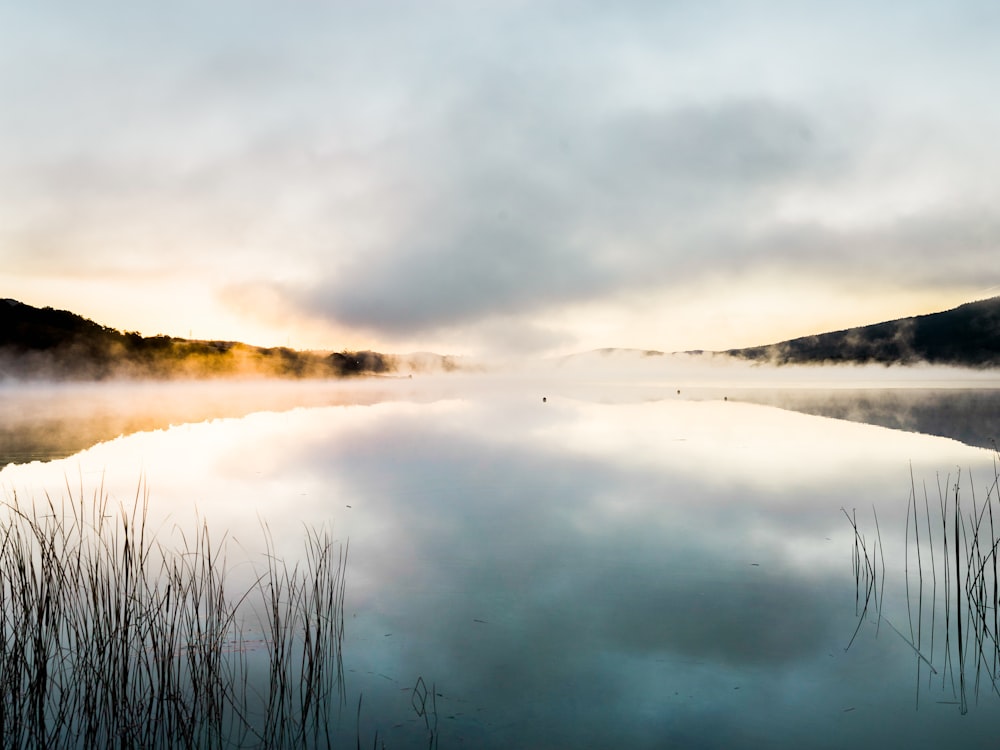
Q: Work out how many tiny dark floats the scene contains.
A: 3